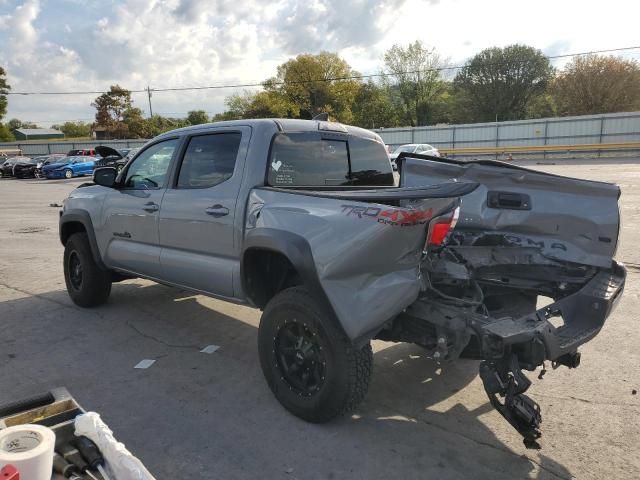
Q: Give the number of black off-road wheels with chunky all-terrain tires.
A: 2